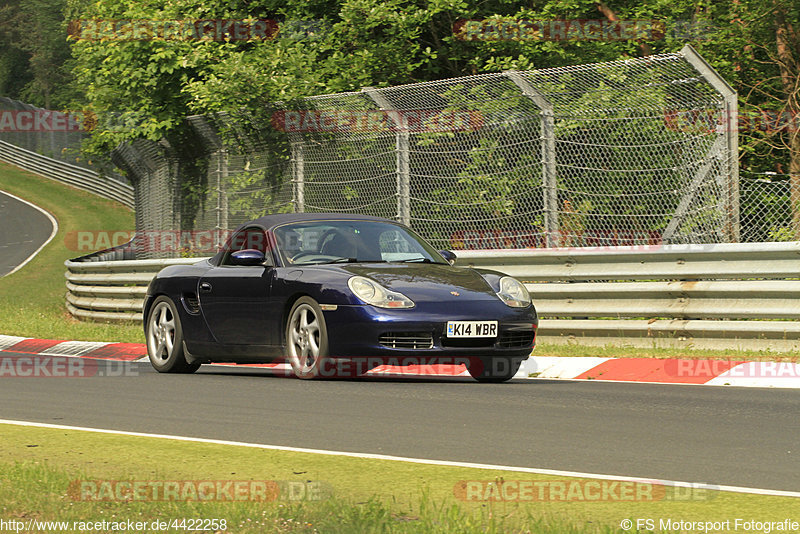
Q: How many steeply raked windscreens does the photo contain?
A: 1